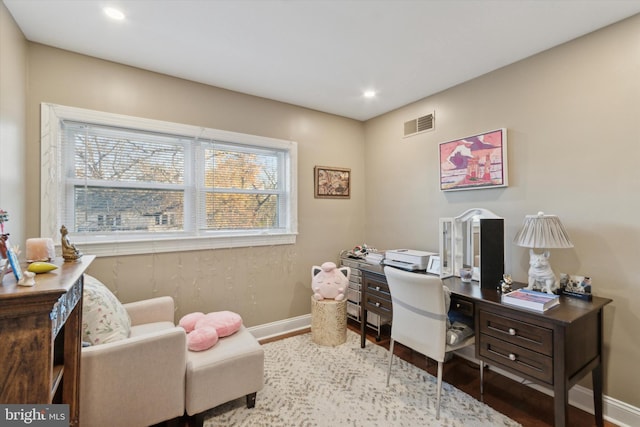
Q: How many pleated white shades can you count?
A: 1